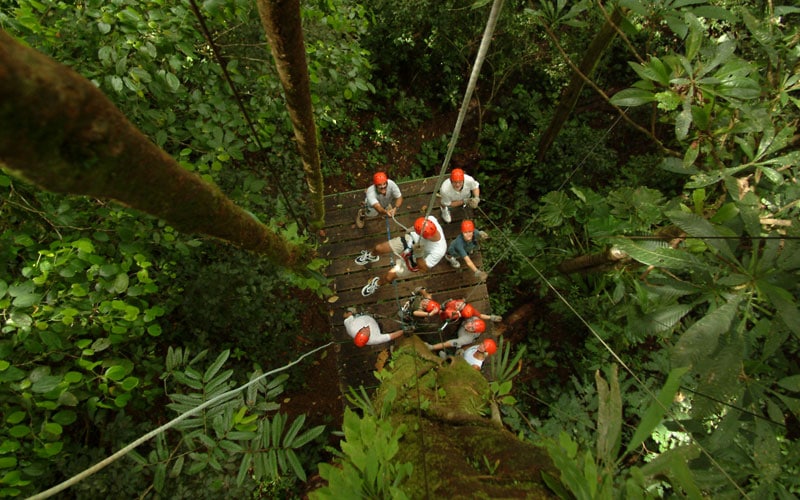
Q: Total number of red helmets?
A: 9